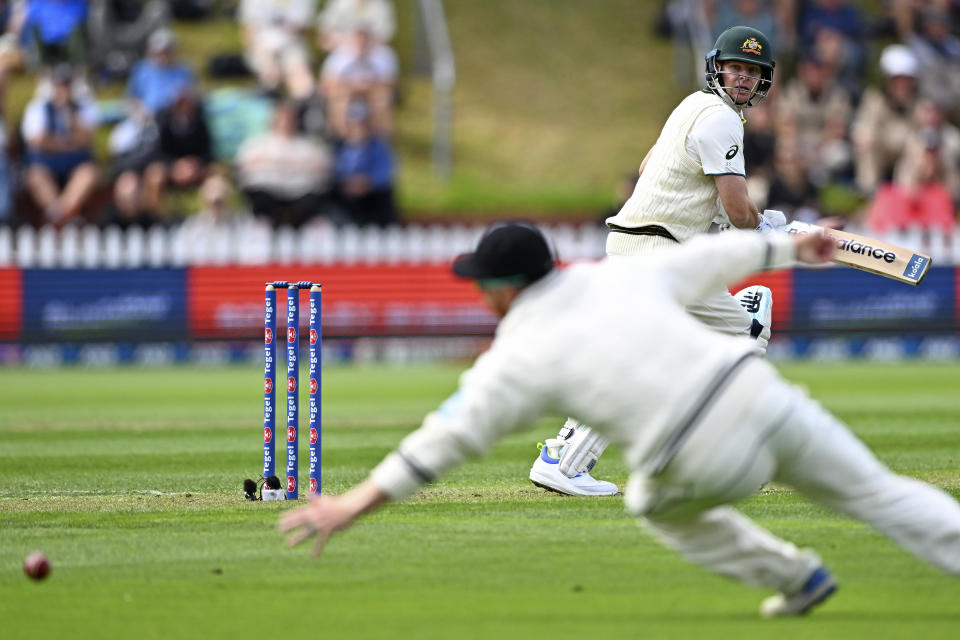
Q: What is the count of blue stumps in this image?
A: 3